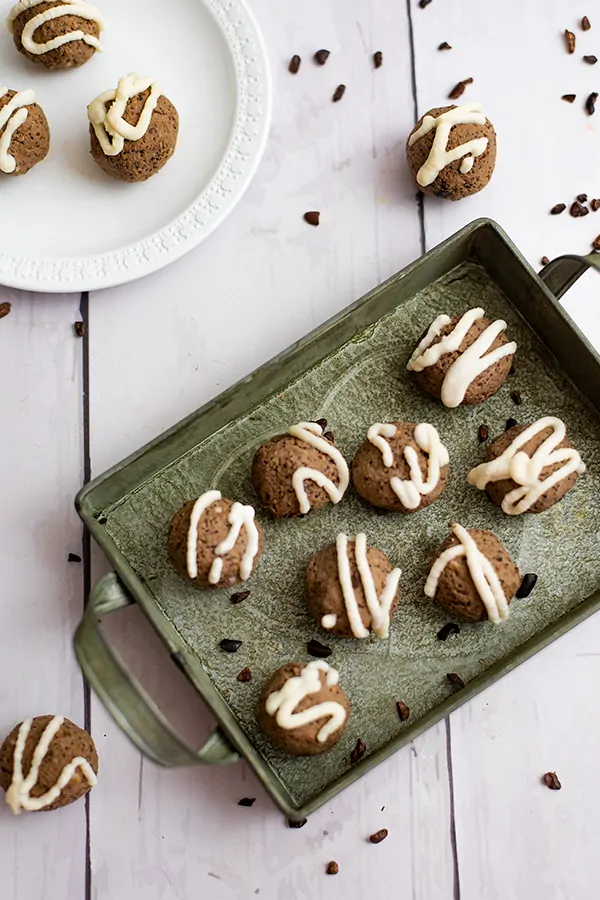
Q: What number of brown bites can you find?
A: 13